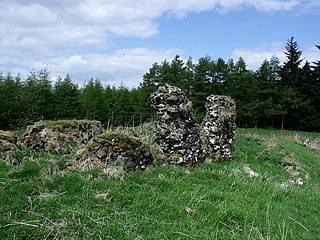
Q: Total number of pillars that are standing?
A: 2